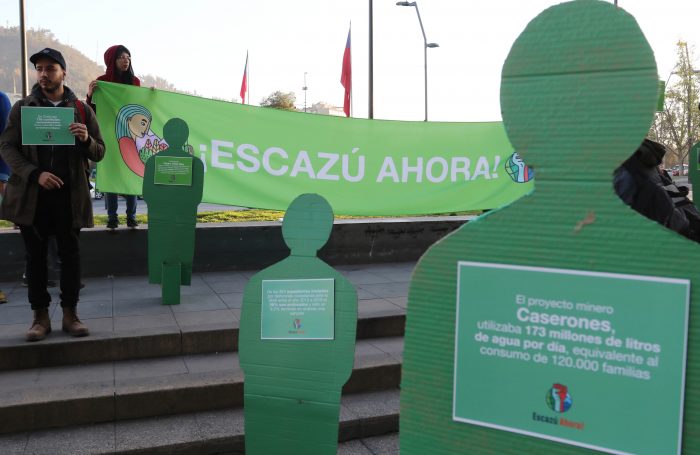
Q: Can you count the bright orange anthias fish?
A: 0